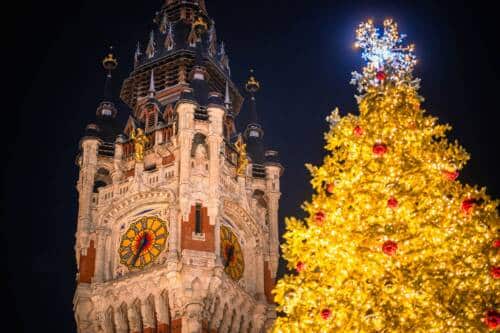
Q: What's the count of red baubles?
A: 14